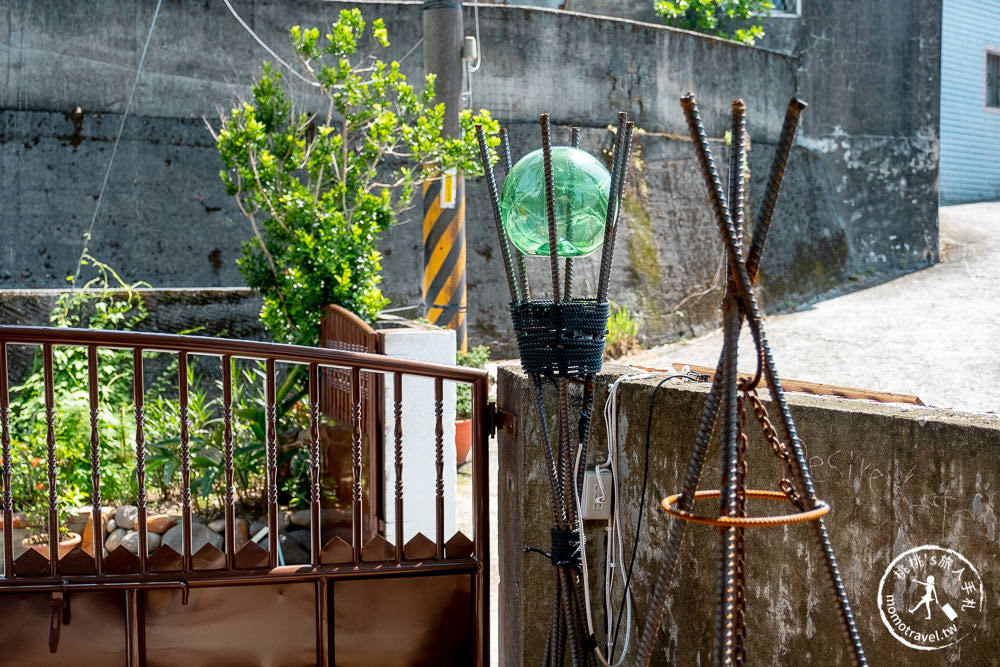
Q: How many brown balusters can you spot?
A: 11